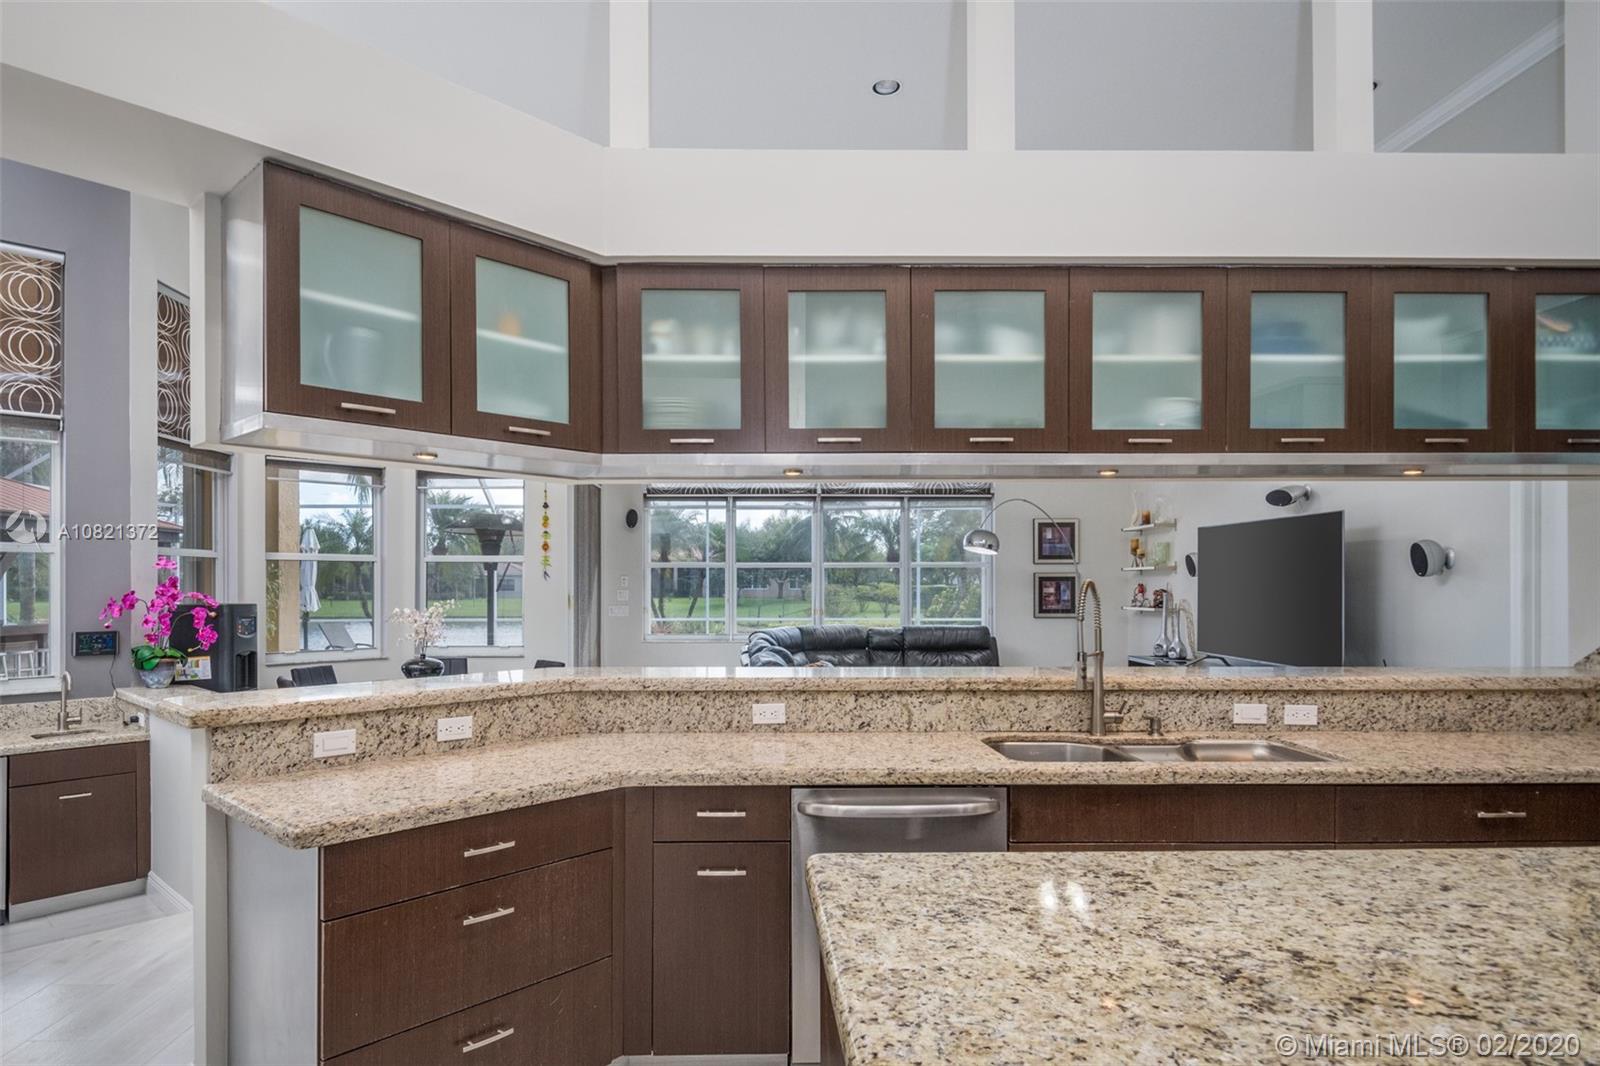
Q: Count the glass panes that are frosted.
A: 9